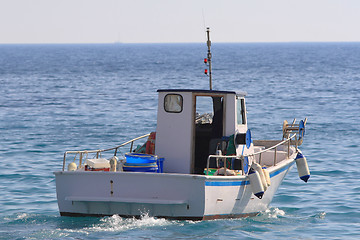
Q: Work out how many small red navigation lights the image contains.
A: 2